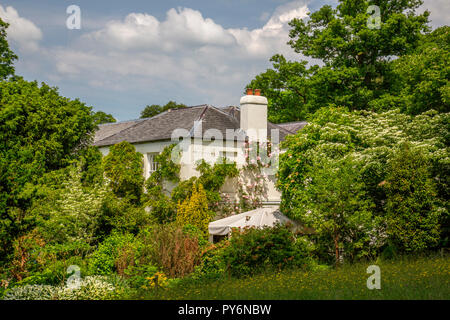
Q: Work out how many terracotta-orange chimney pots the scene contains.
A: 2